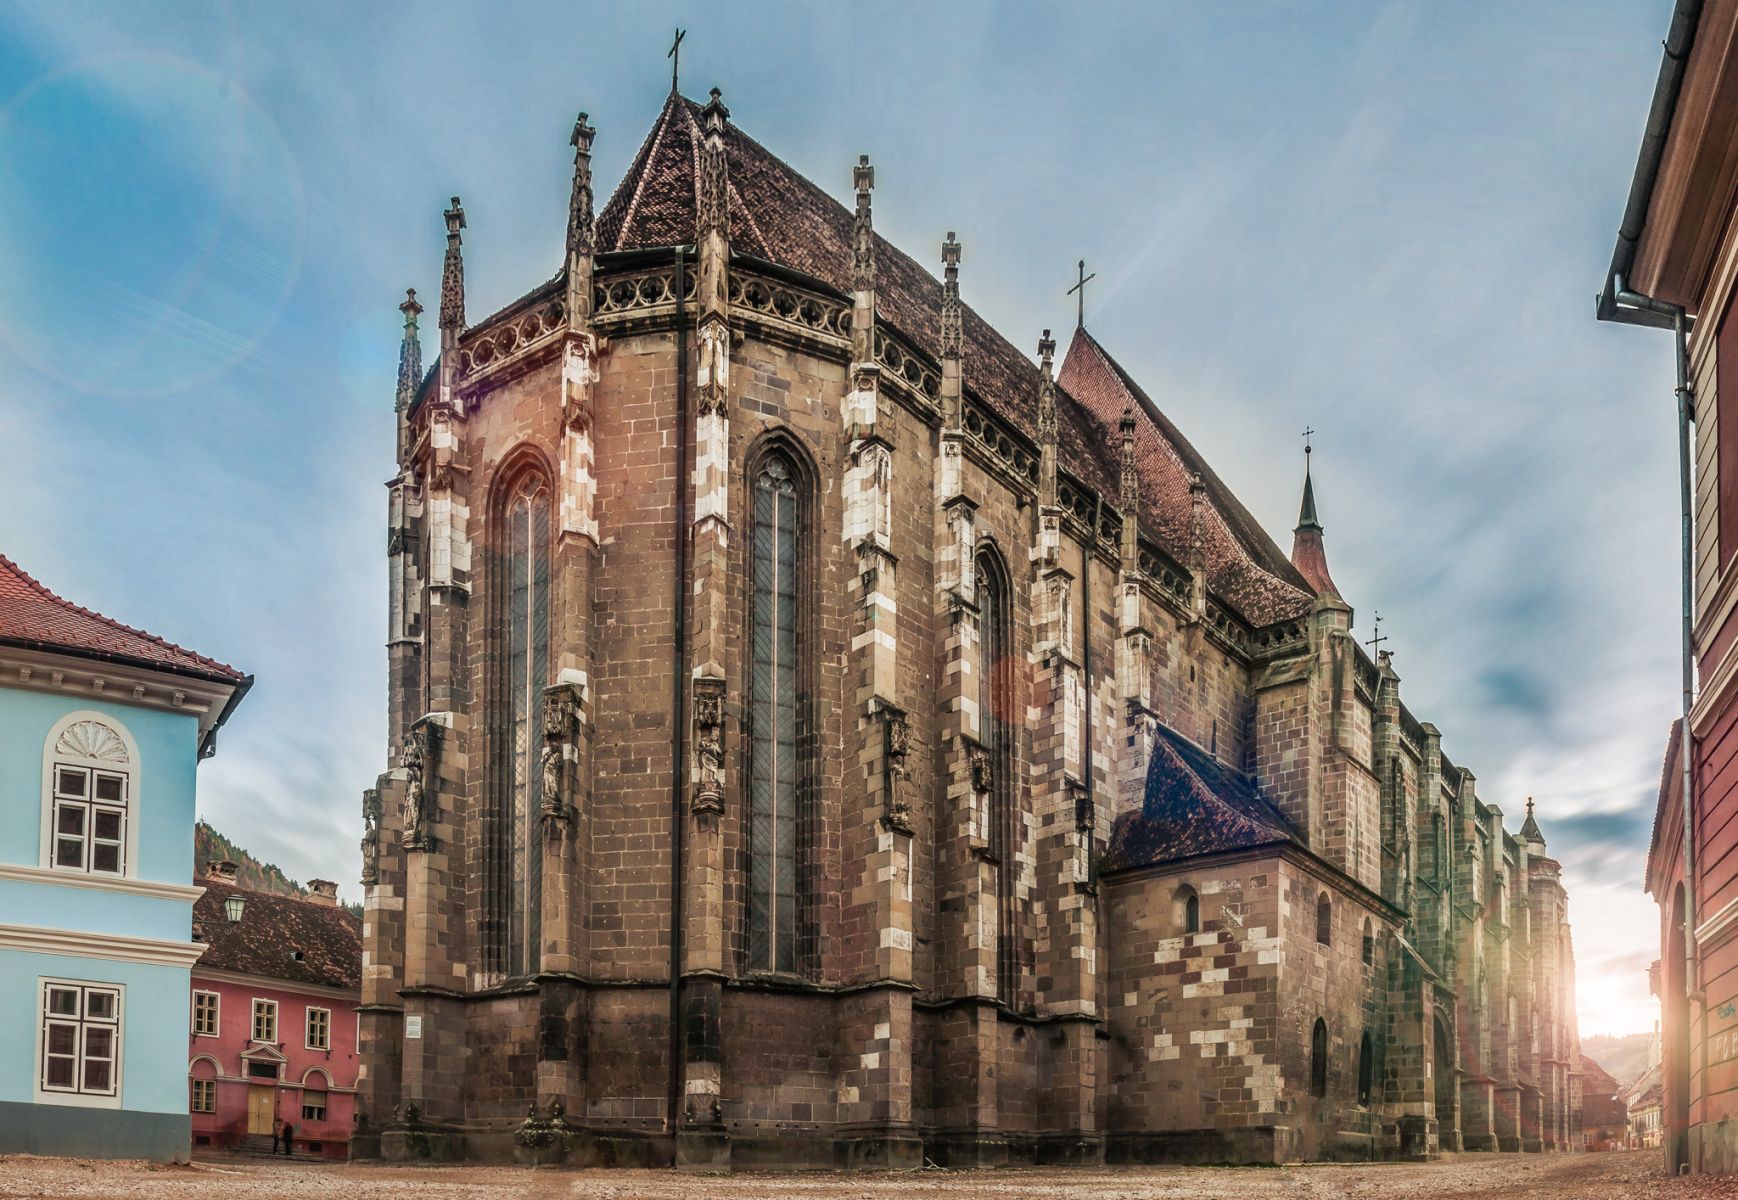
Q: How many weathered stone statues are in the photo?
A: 5